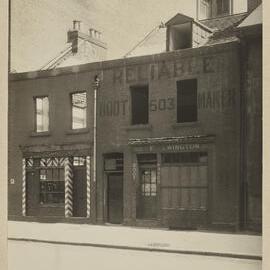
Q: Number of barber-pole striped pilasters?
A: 3